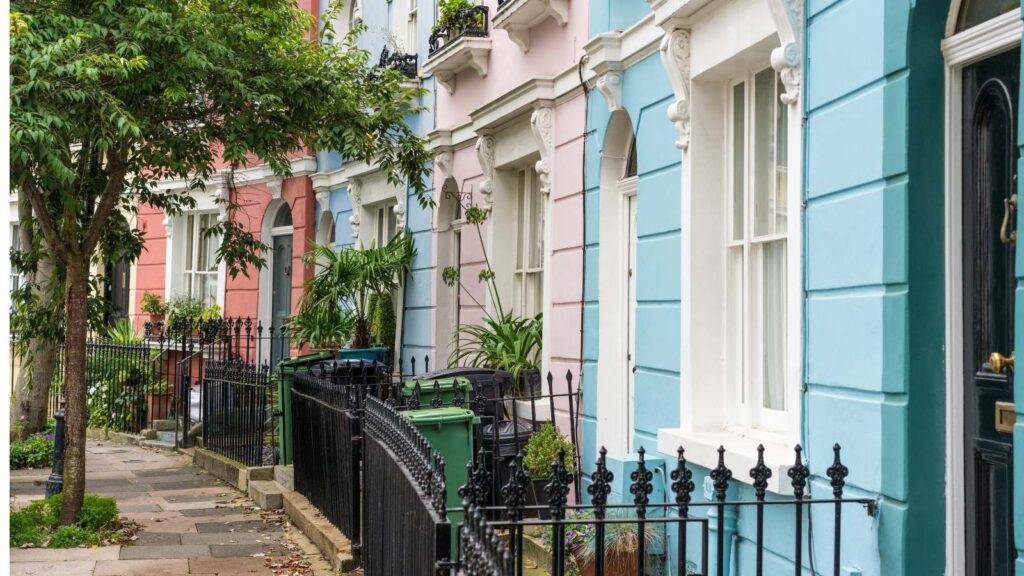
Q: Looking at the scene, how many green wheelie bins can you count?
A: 3